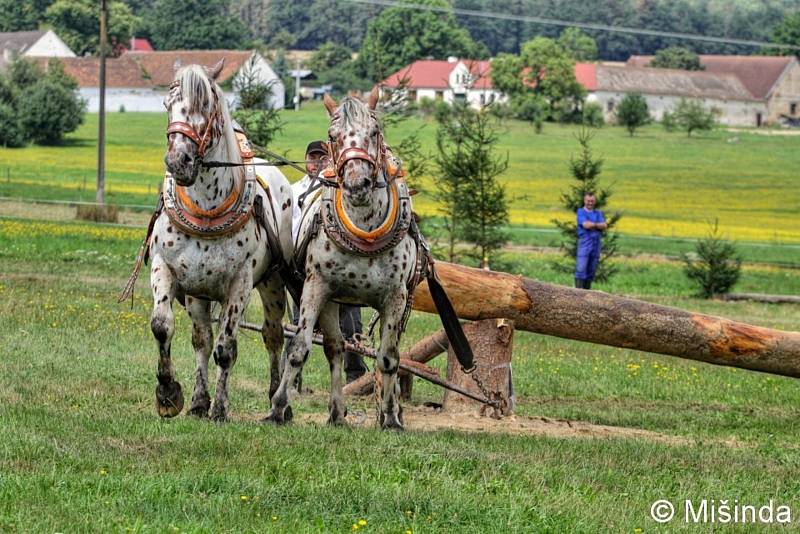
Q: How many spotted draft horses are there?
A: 2